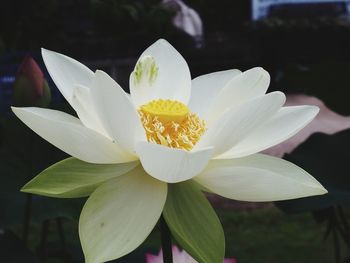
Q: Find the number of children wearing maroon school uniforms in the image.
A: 0